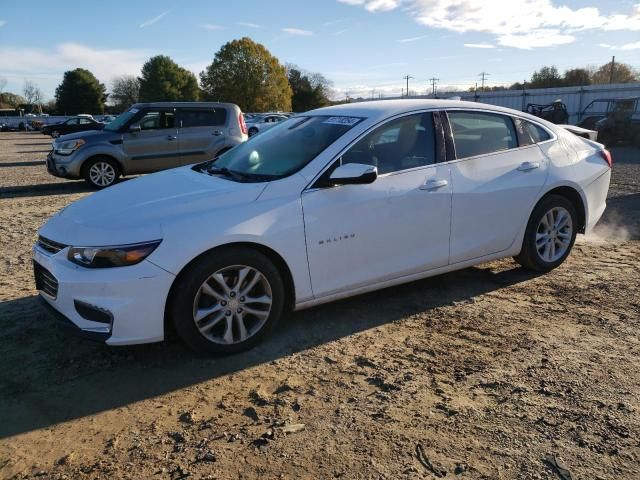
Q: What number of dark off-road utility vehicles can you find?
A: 2